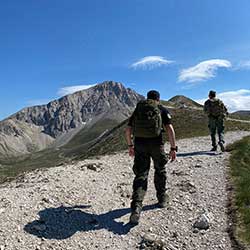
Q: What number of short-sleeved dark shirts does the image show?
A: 1